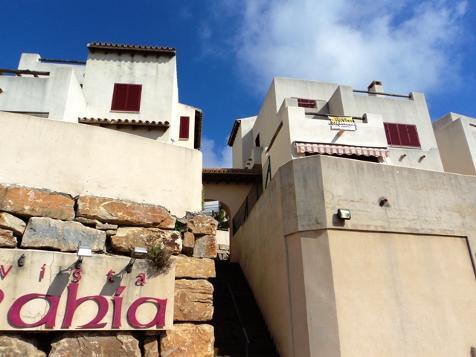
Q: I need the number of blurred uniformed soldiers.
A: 0